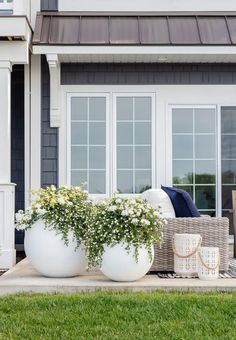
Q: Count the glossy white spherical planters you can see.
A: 2